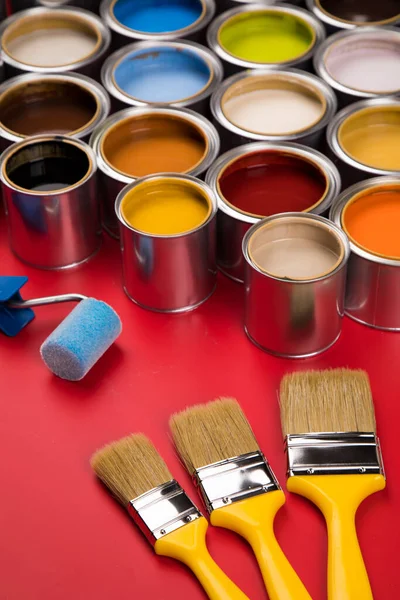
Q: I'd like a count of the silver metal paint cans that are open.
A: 15